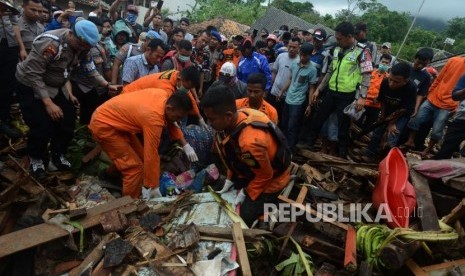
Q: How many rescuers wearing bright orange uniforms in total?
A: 4